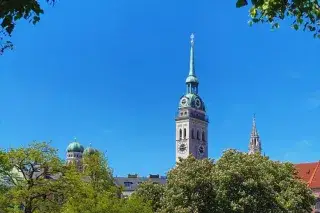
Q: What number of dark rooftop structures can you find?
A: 2